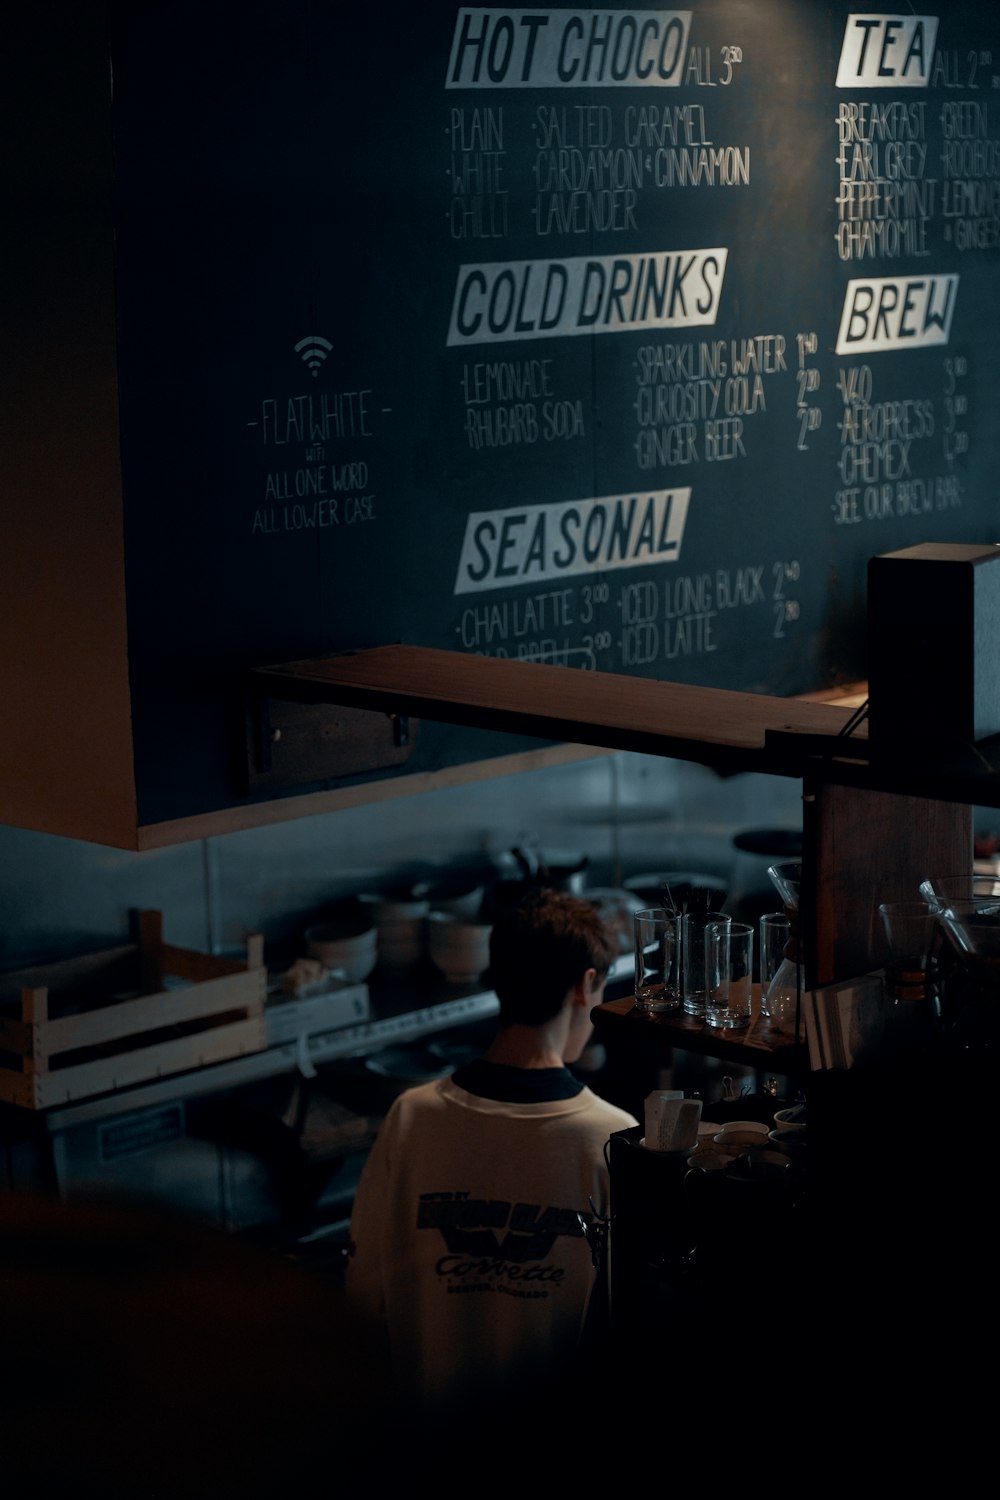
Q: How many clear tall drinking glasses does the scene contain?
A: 4